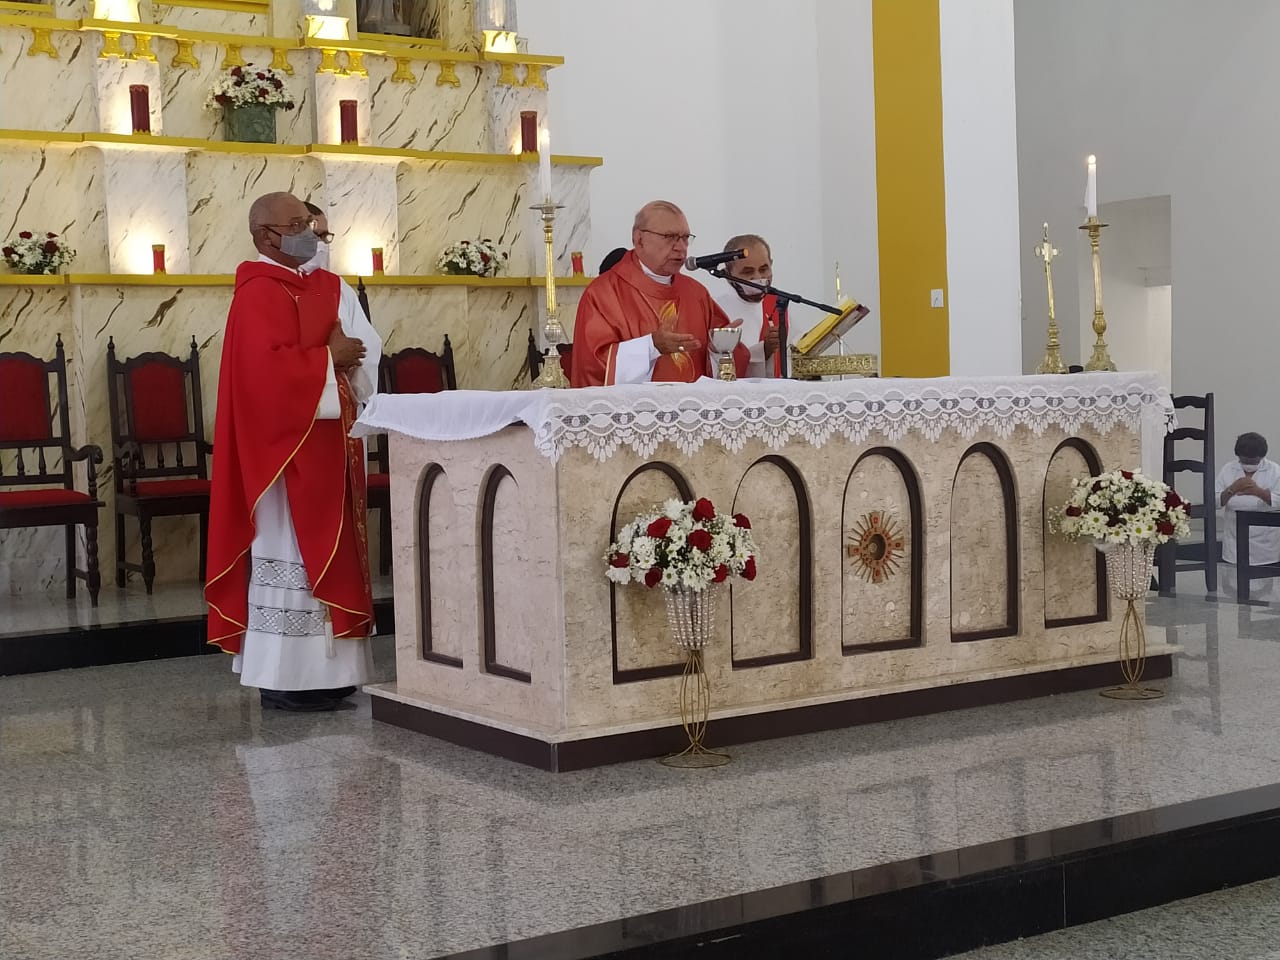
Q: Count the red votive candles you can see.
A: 6